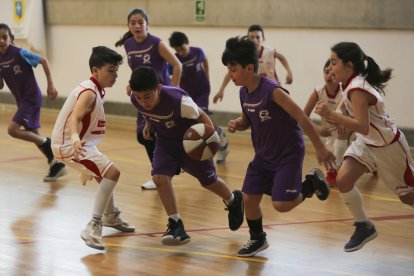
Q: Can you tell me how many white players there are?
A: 4